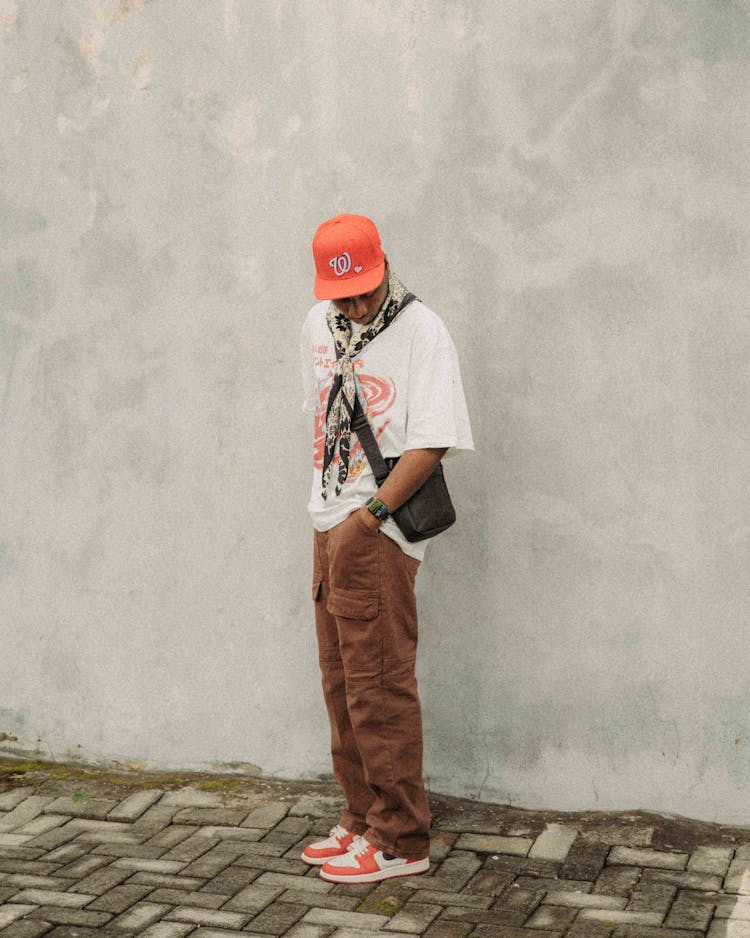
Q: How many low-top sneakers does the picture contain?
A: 2